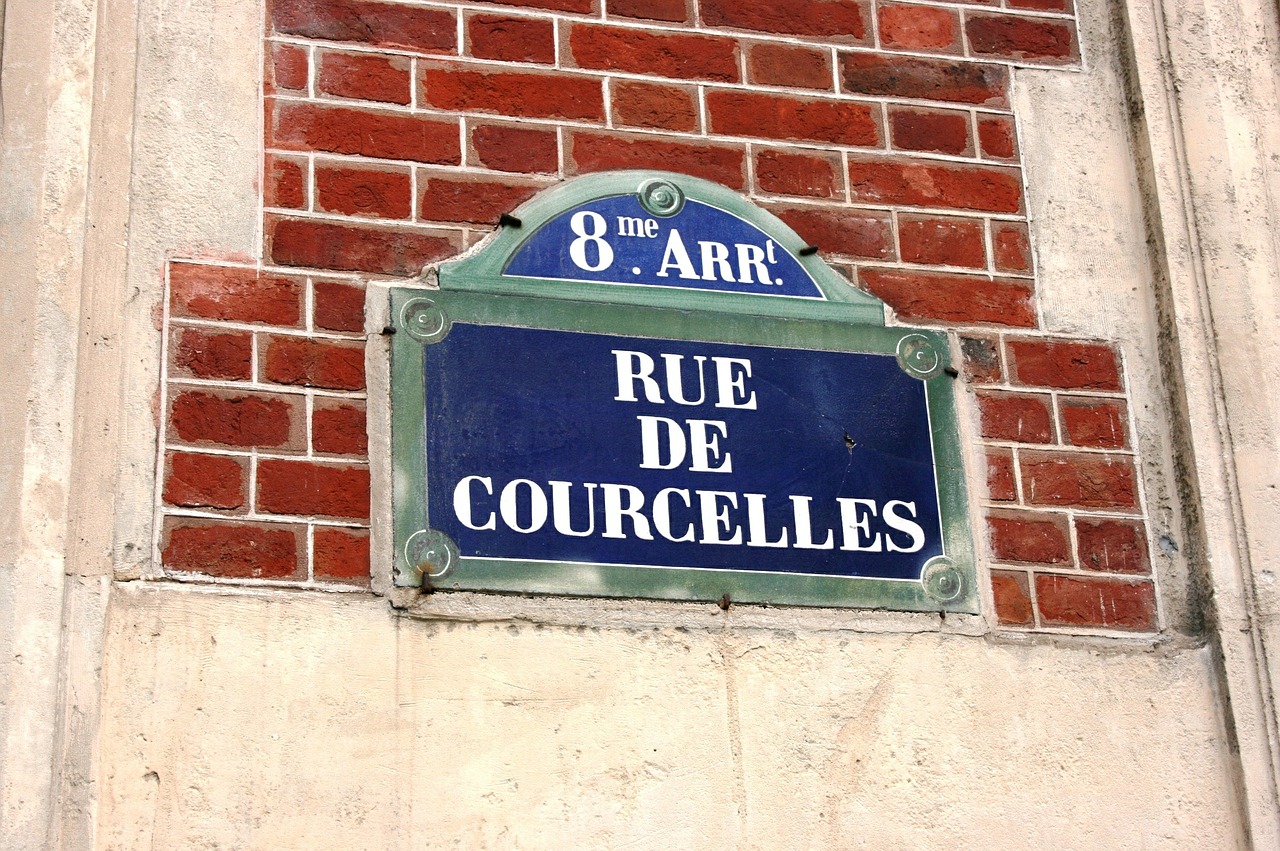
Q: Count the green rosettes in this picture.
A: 5